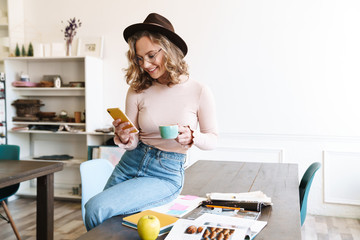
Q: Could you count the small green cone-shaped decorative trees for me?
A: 3